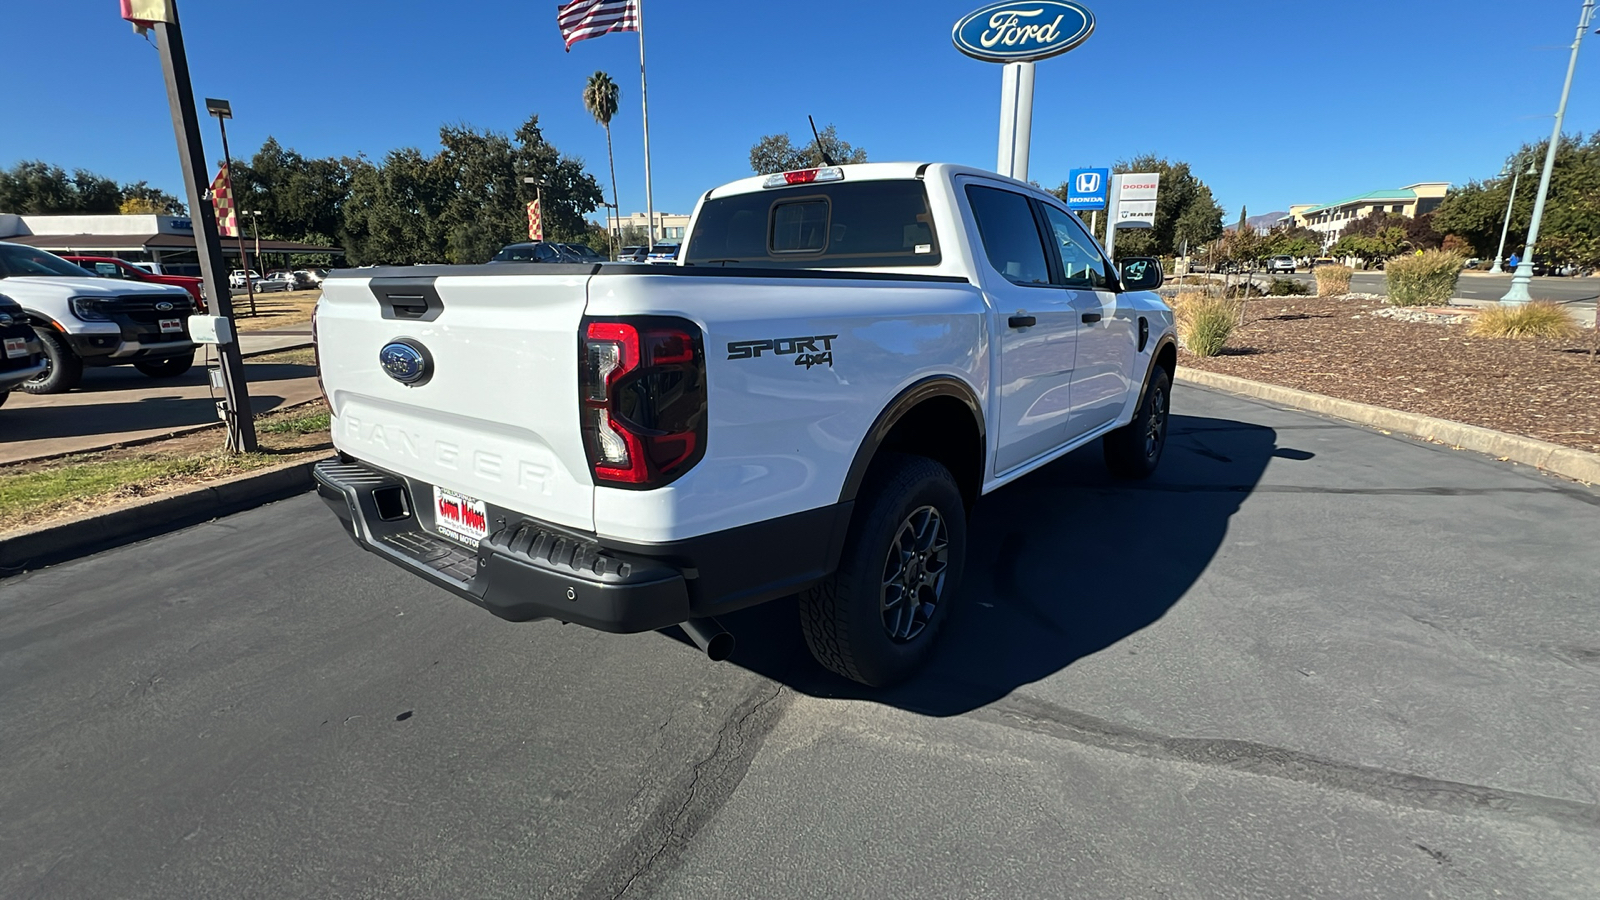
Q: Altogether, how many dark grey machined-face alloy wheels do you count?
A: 2